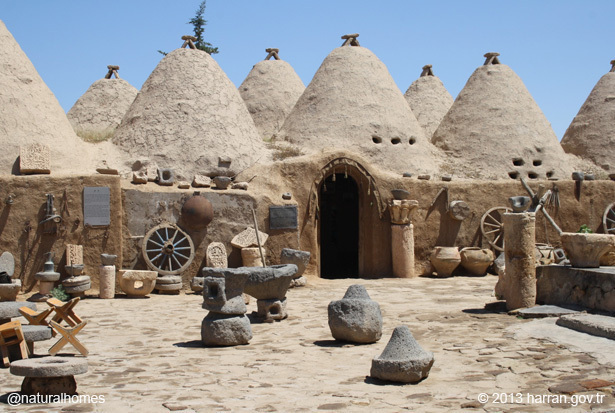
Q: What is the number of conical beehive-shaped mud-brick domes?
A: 8